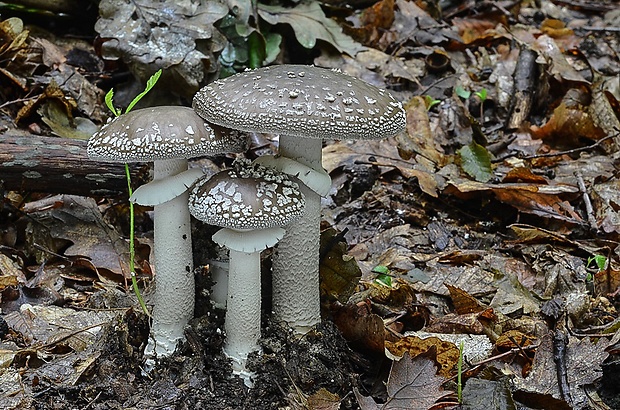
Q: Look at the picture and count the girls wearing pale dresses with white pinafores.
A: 0